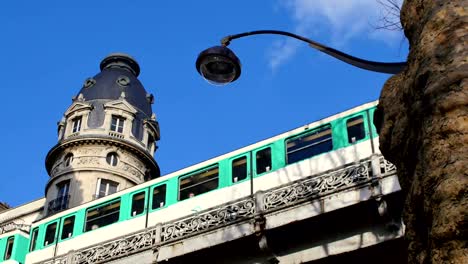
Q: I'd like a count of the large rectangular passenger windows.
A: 3